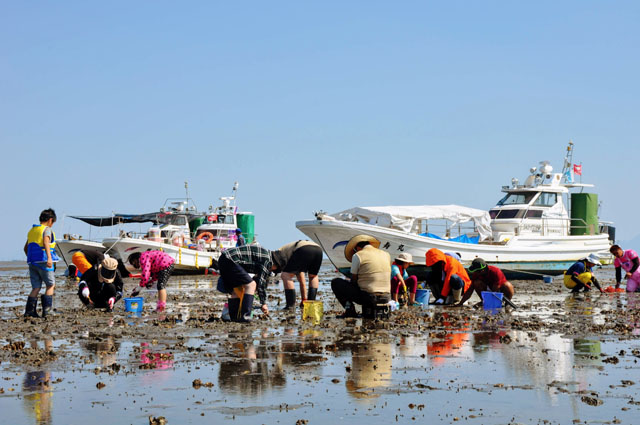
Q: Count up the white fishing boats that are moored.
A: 3